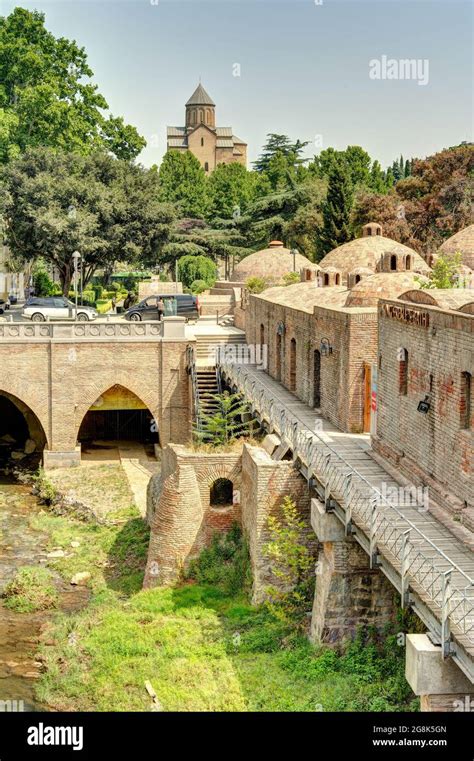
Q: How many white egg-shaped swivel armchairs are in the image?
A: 0